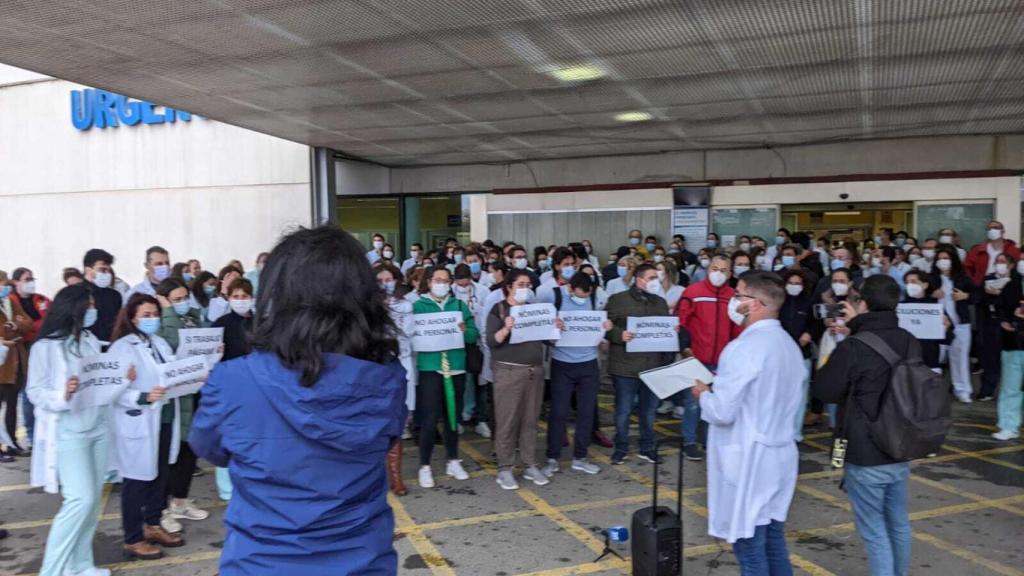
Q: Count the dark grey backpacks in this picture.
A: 1